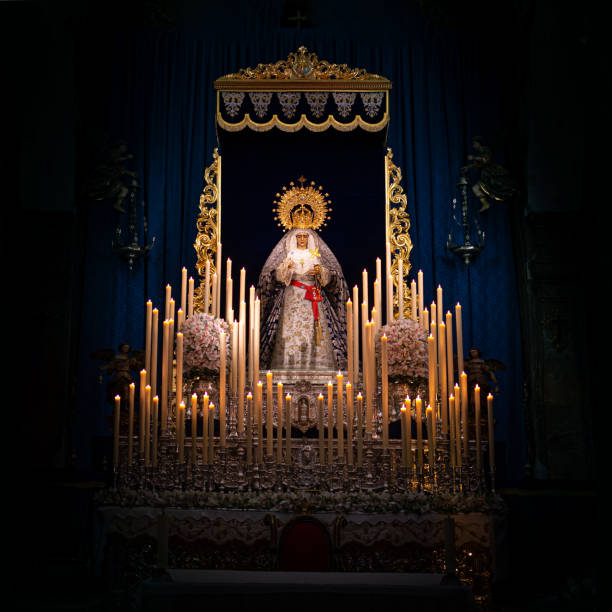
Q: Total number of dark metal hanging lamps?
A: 2